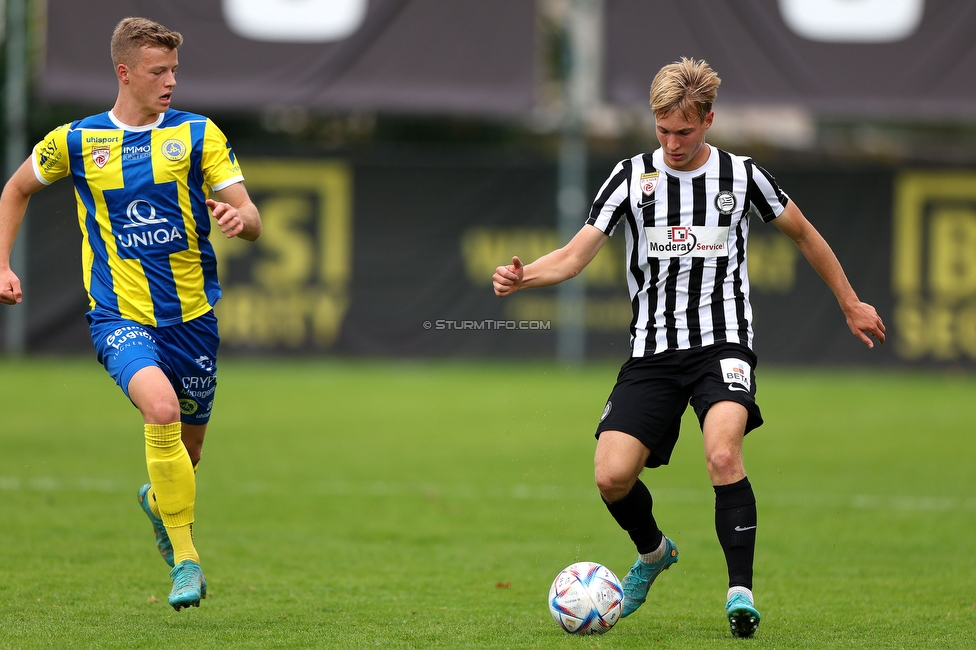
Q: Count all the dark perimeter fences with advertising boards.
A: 1